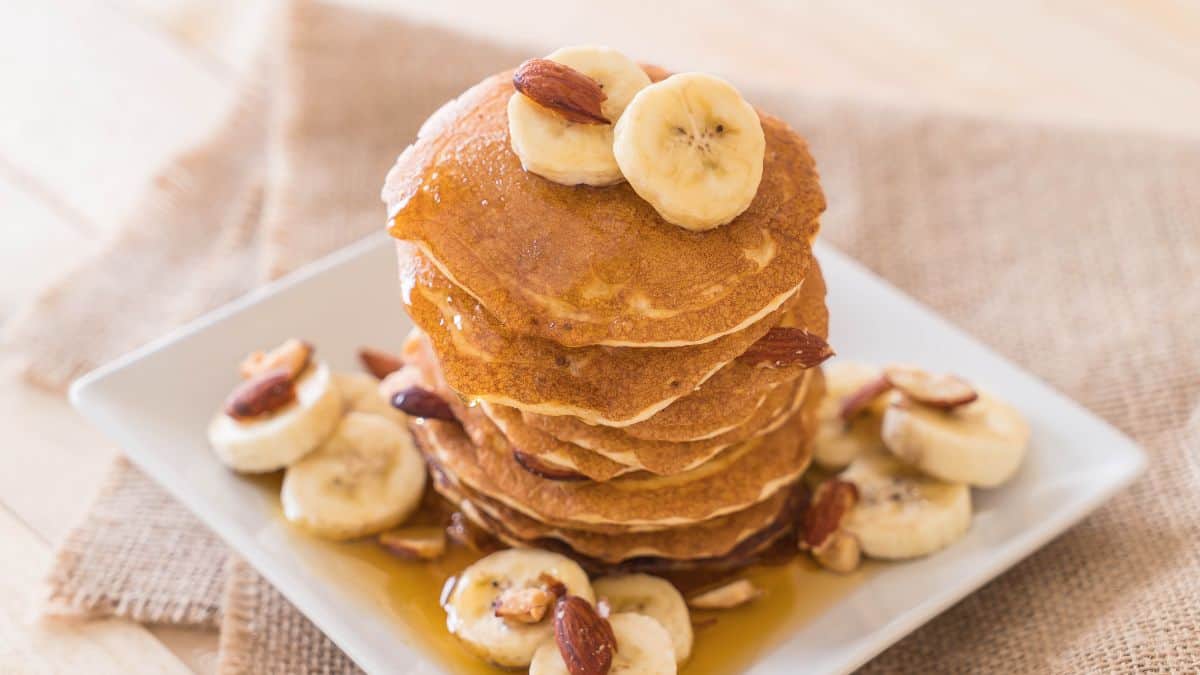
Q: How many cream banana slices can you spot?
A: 11